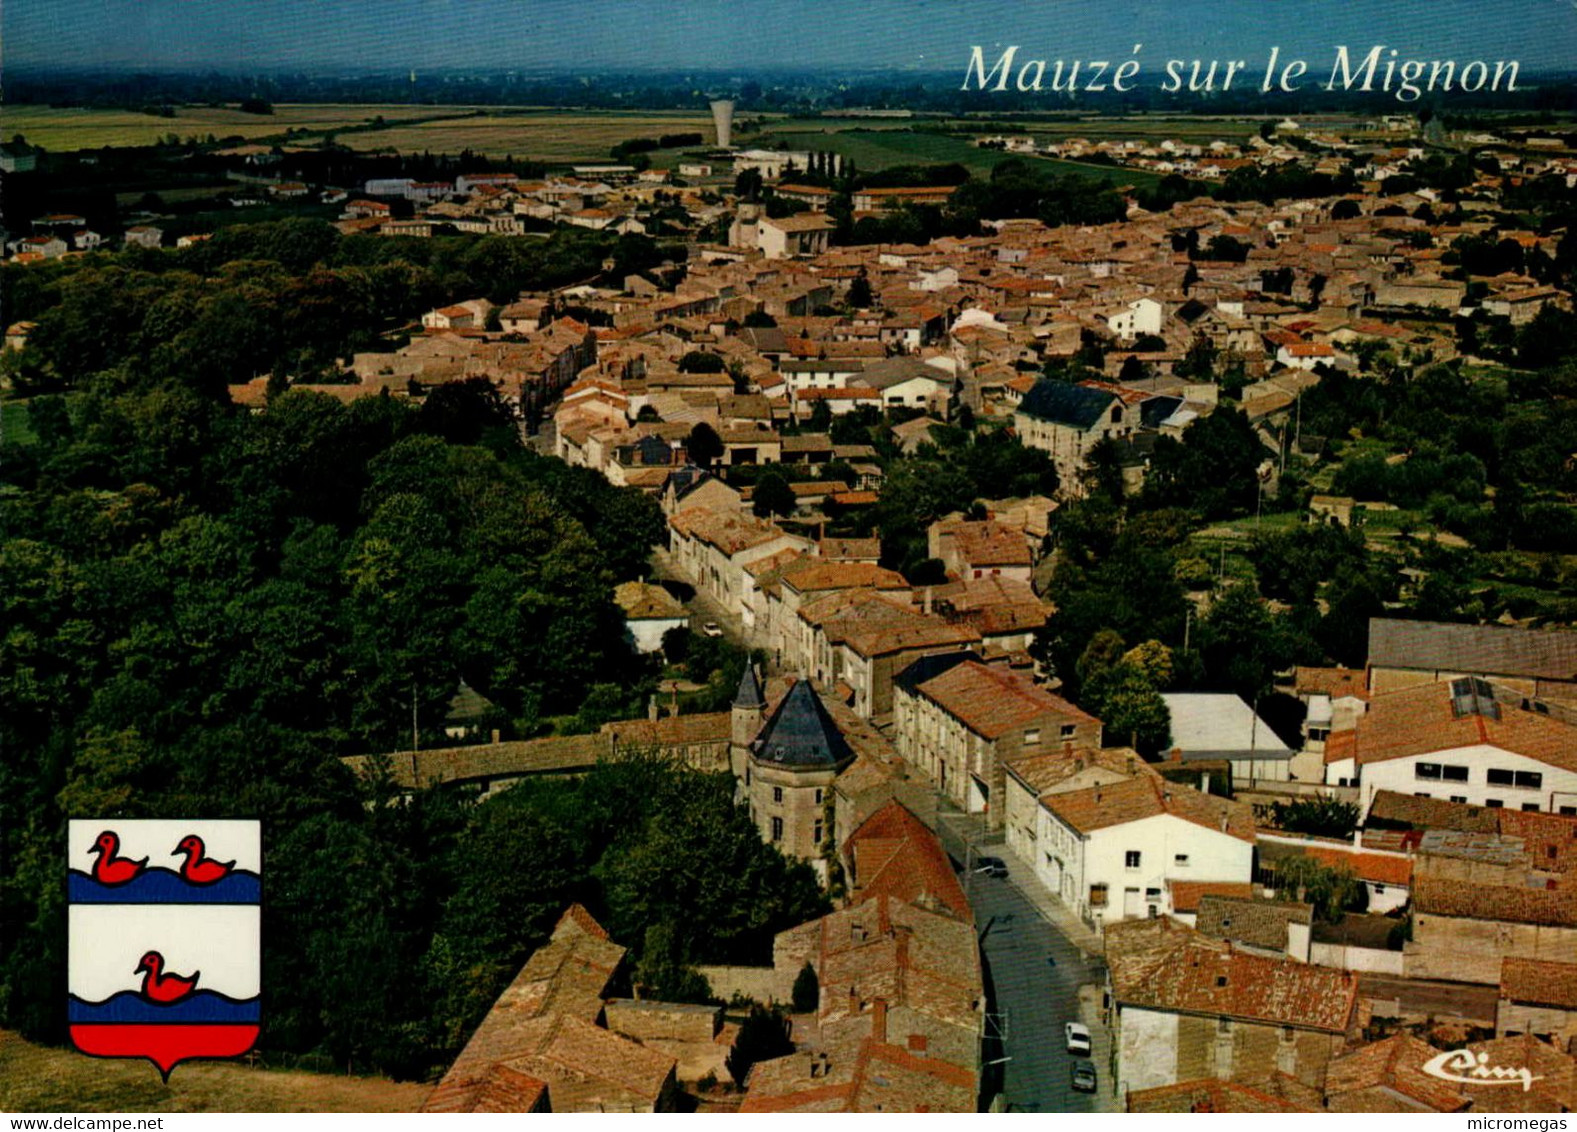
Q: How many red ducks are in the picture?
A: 3